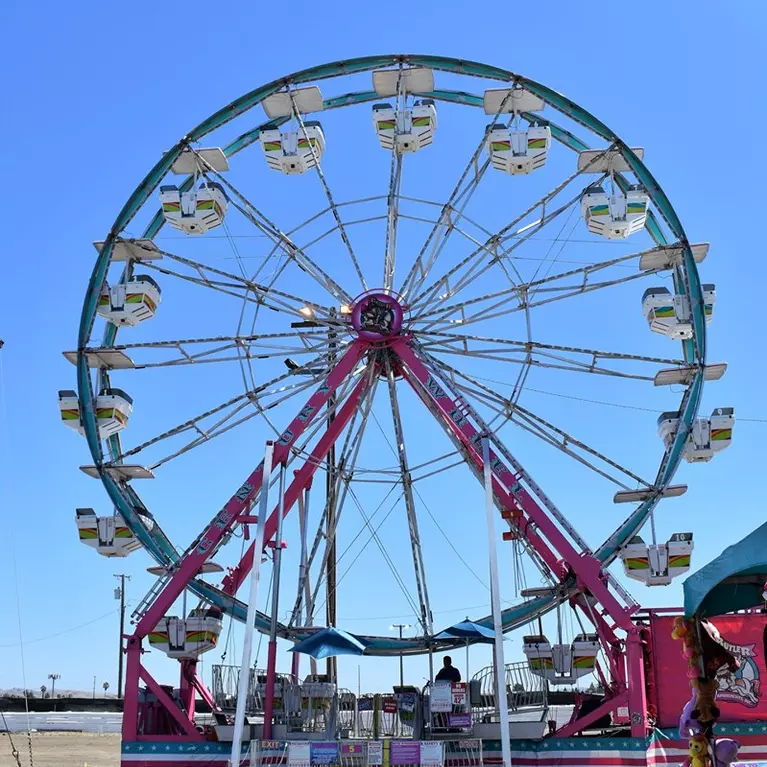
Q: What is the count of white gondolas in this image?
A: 15